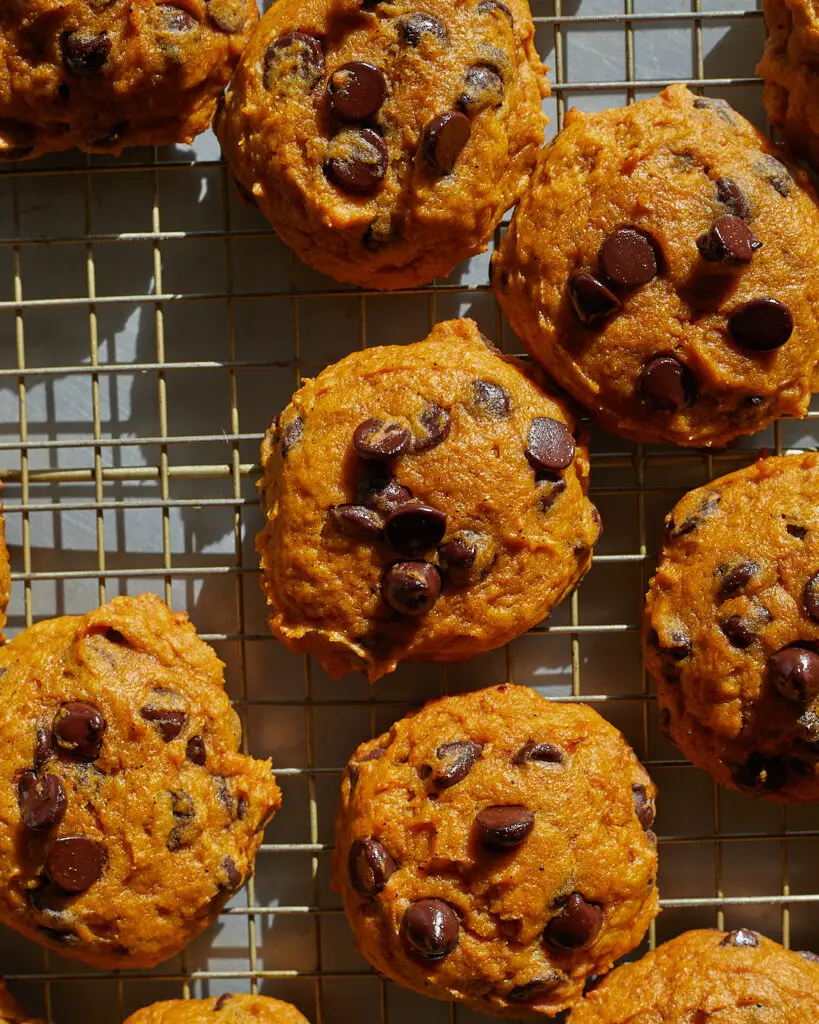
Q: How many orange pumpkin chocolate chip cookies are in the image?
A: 12